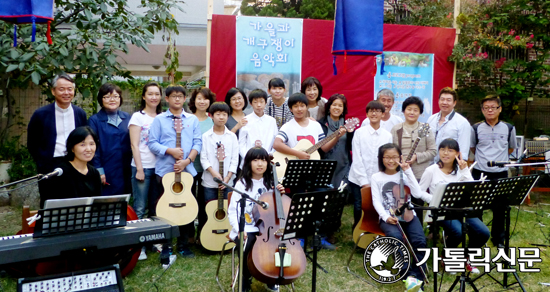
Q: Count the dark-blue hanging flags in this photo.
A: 2